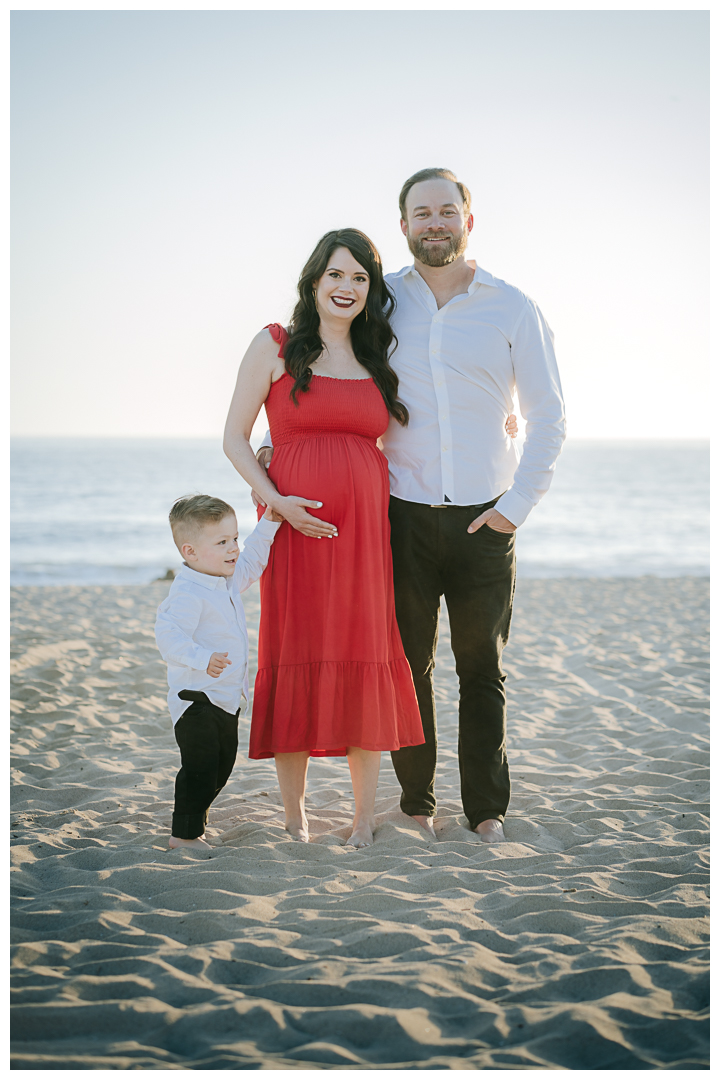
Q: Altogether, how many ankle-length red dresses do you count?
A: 1